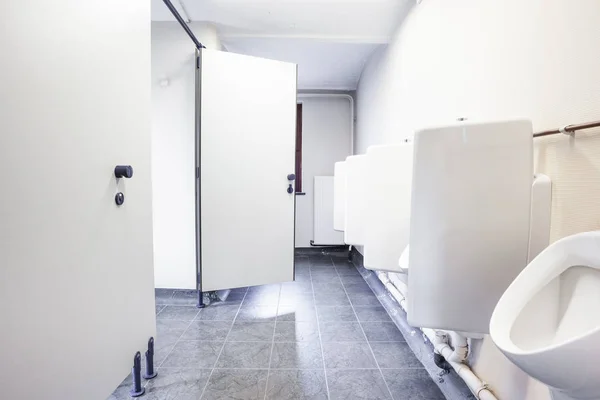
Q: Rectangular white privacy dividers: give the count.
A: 4